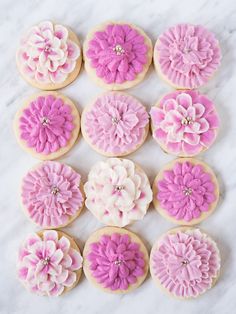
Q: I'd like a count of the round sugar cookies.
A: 12